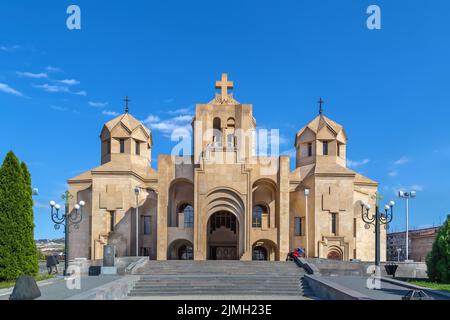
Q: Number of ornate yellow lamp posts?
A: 0